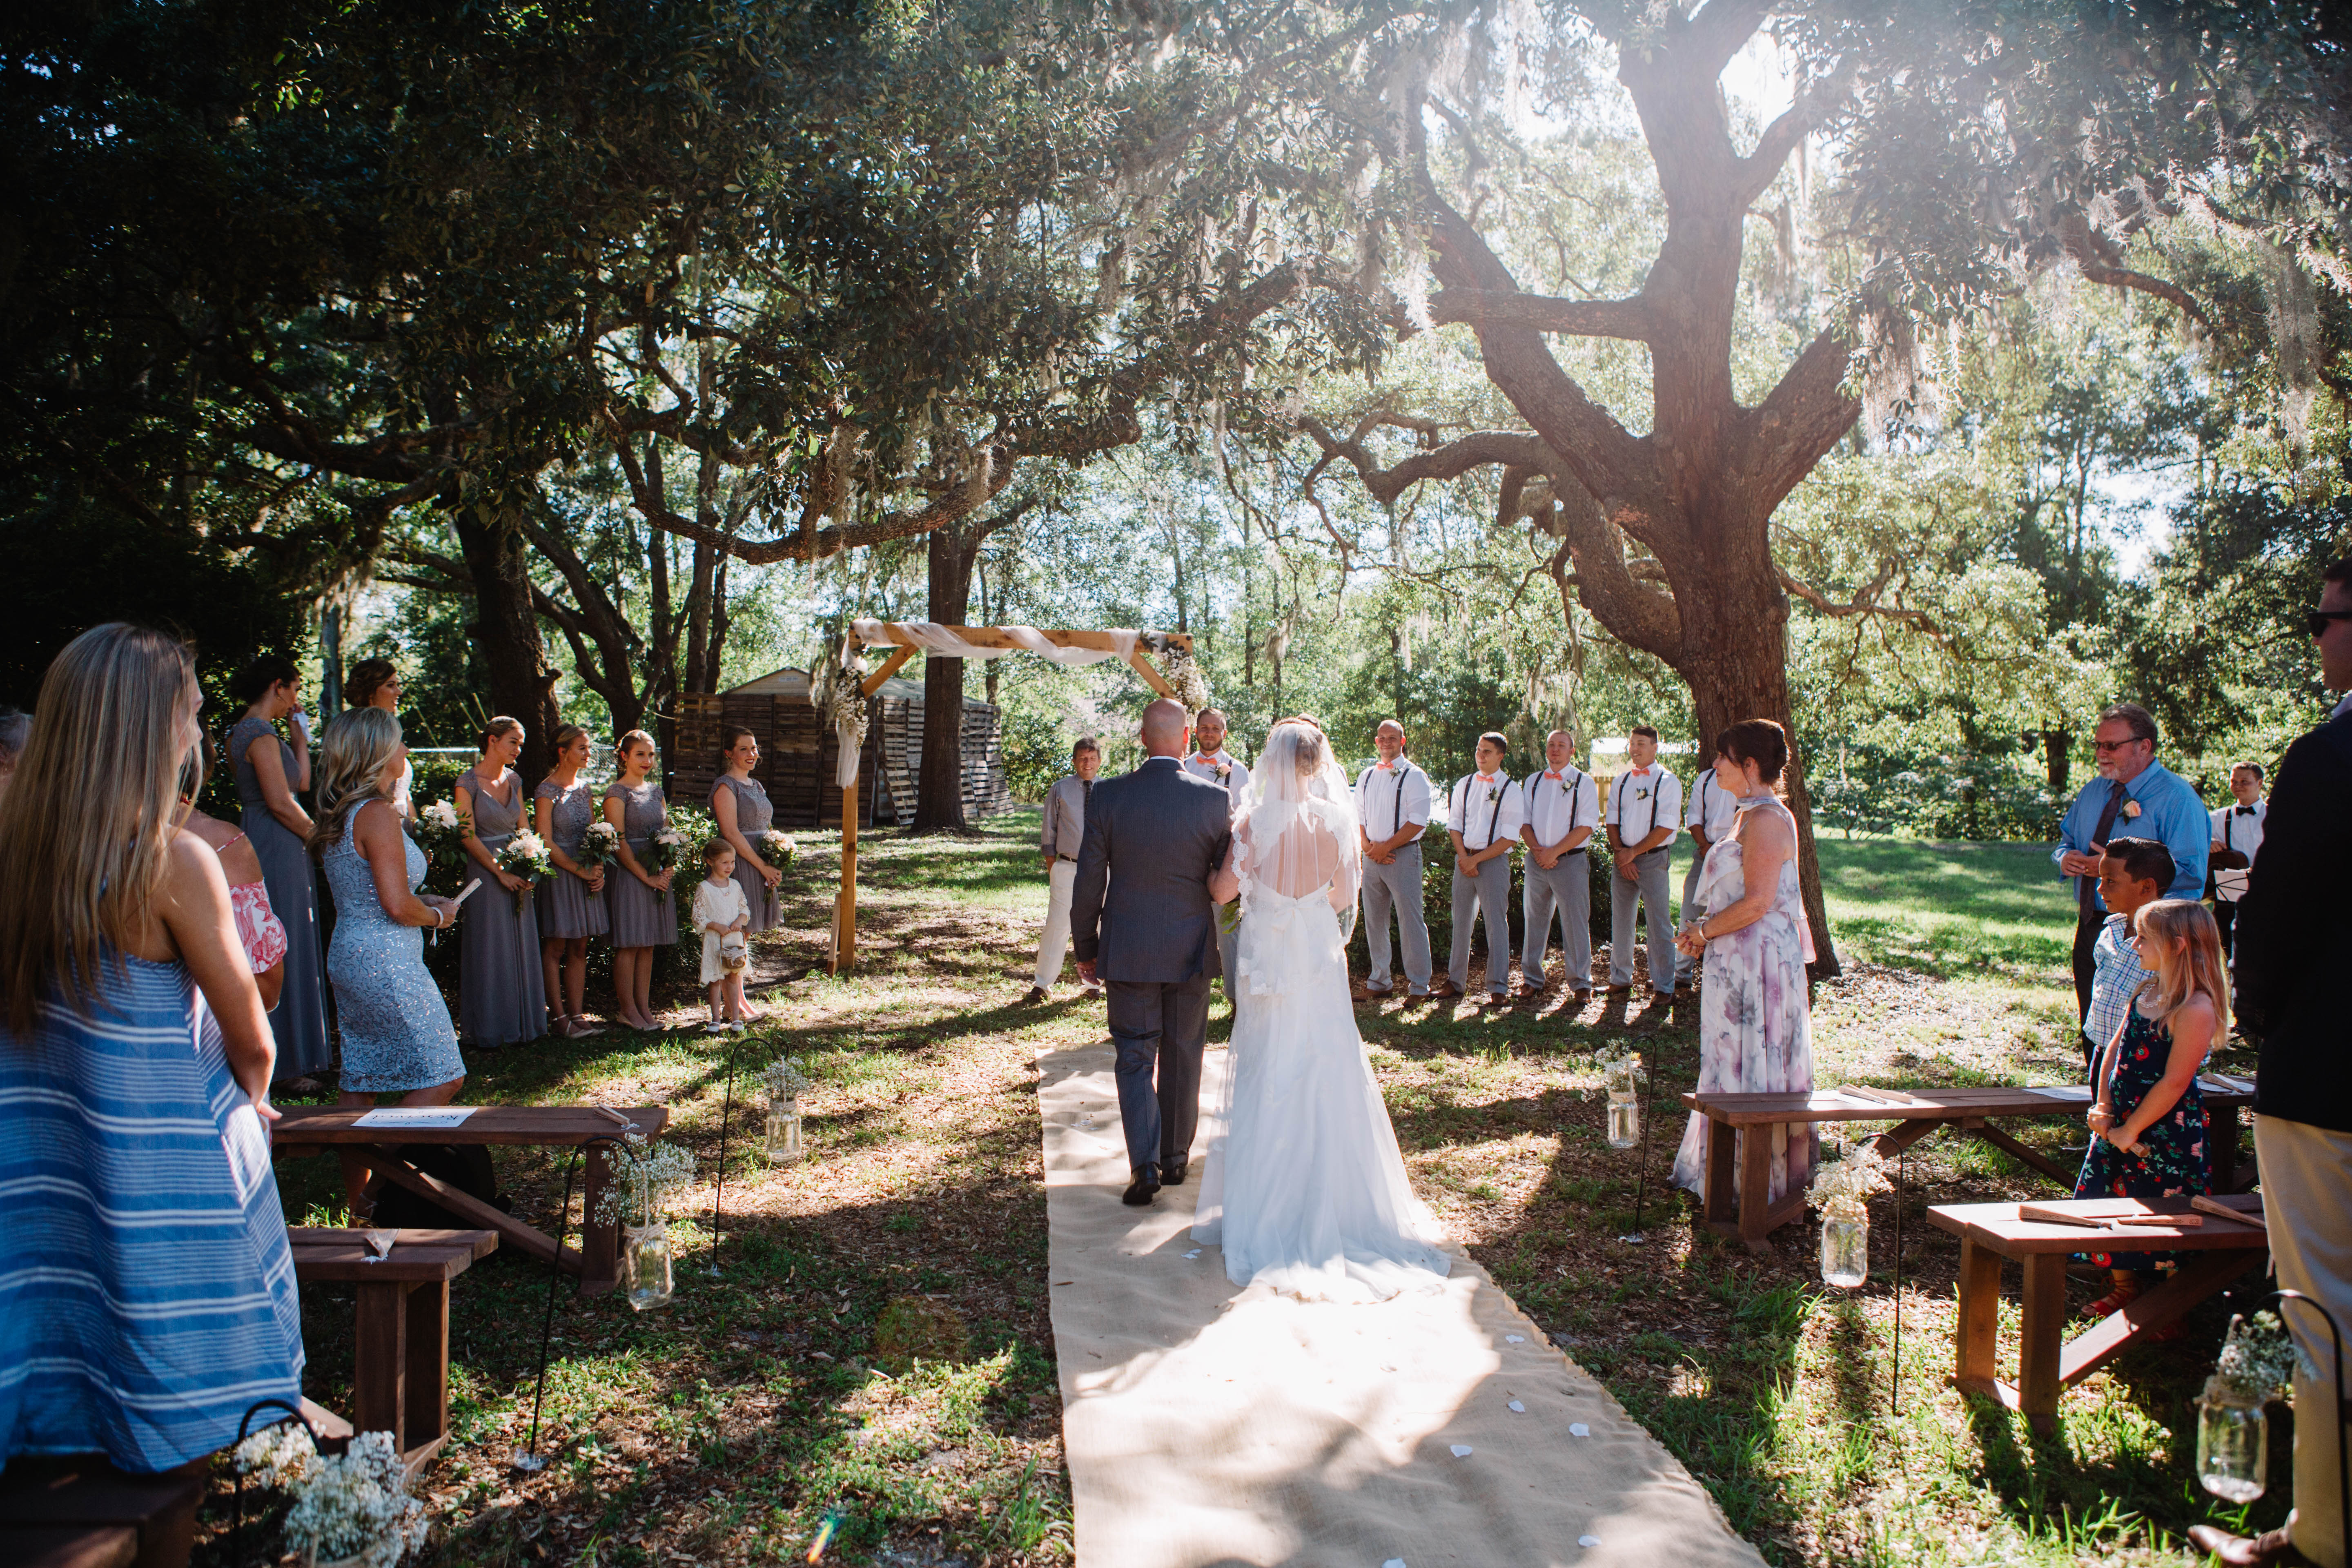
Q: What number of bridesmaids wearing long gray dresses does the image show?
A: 2